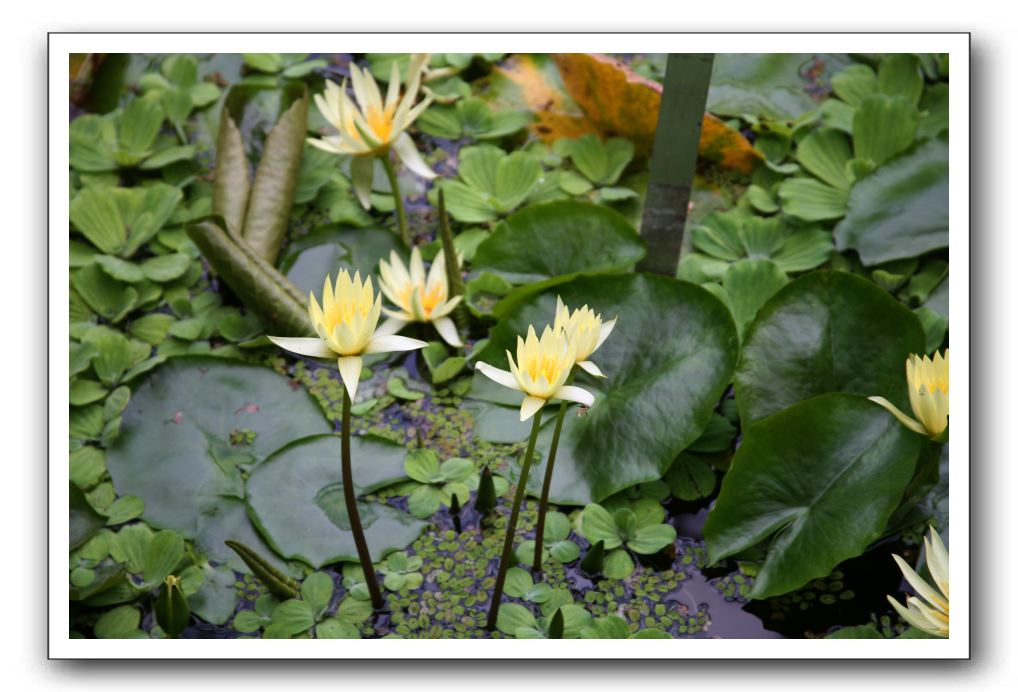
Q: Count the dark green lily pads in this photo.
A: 4